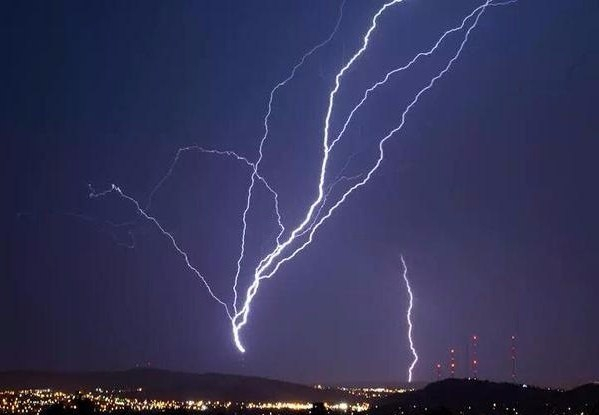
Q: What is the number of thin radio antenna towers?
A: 4